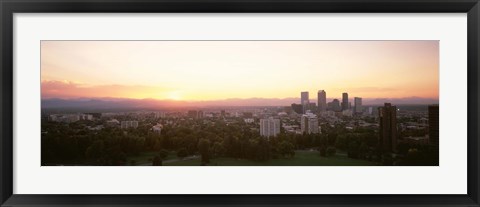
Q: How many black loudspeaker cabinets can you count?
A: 0